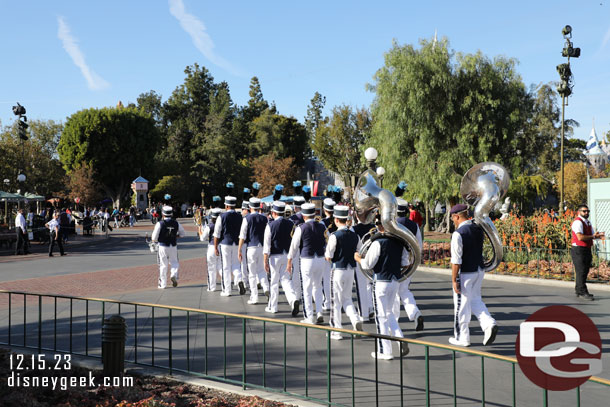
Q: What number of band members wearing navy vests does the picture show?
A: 14